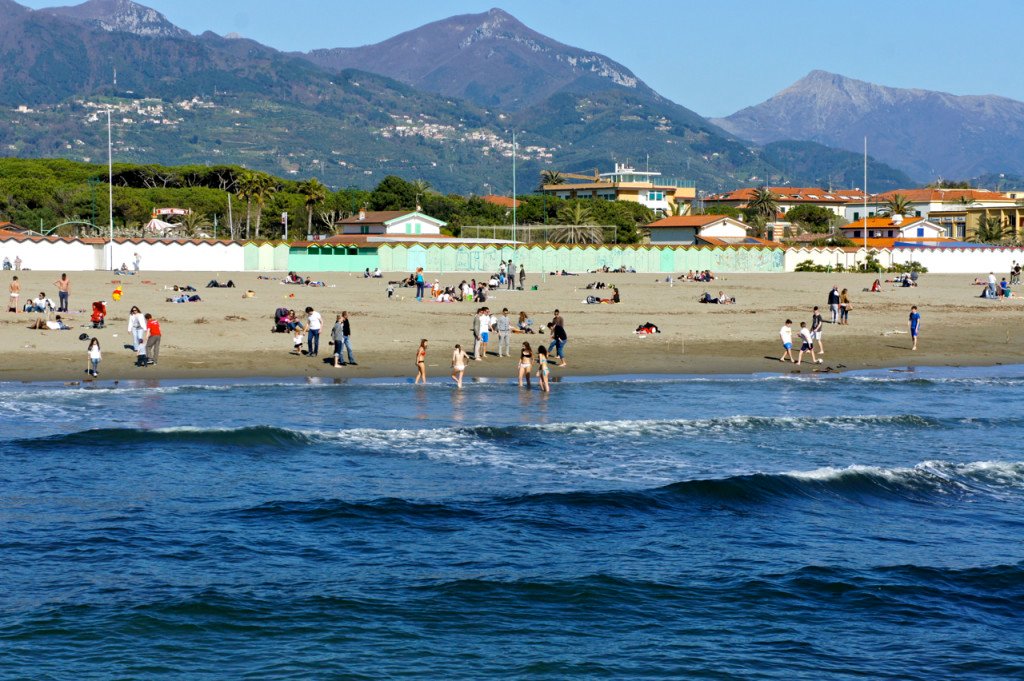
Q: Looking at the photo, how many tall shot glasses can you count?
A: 0